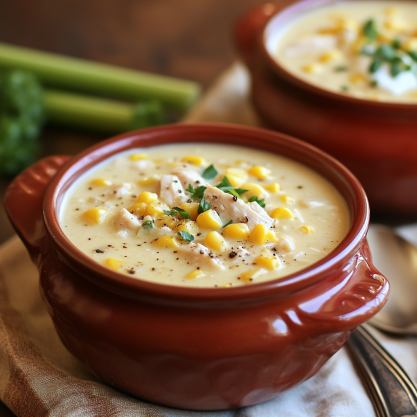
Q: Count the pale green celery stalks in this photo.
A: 2